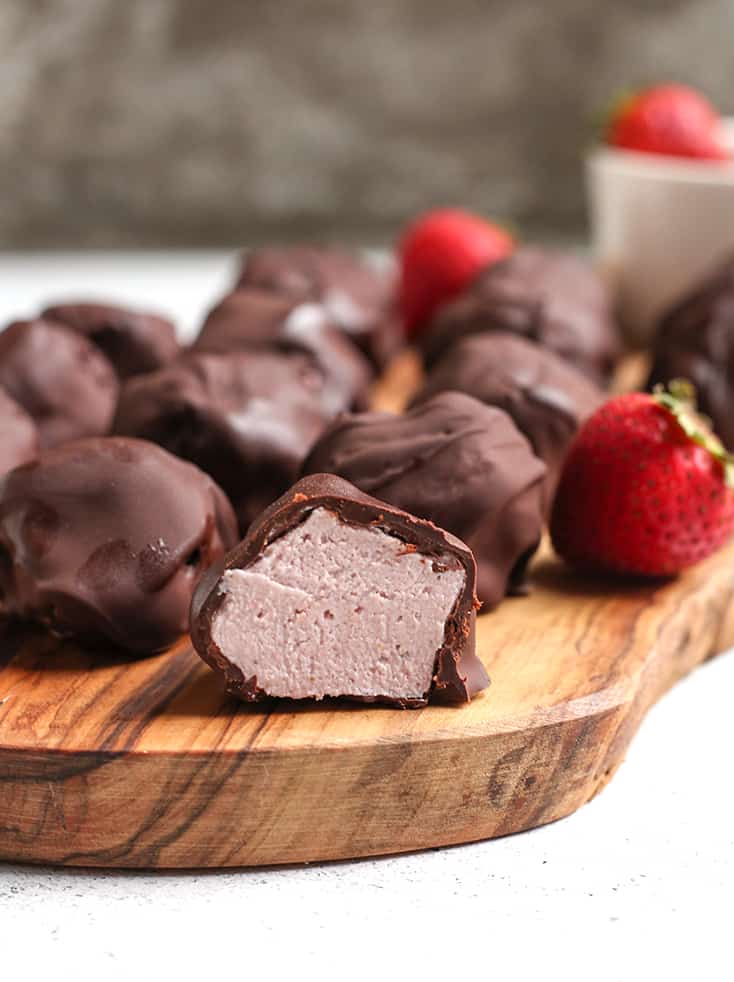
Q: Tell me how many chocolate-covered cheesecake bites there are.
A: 12